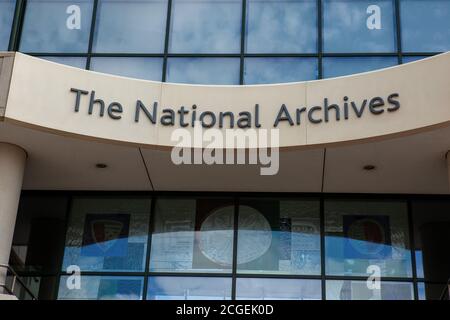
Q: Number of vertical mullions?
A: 11